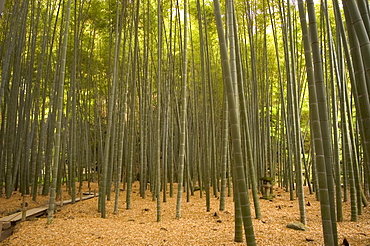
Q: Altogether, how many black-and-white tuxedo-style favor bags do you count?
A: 0